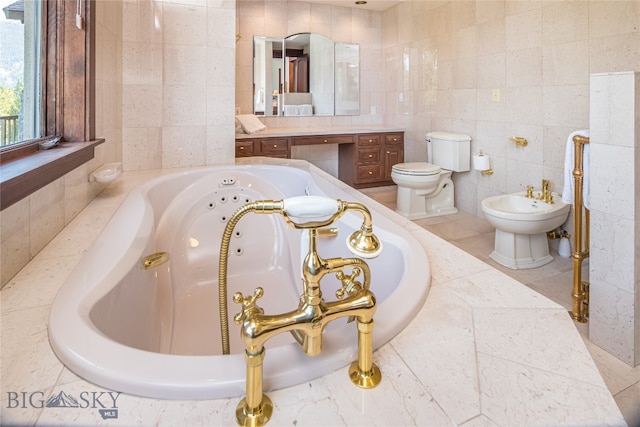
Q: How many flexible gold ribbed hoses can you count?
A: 1